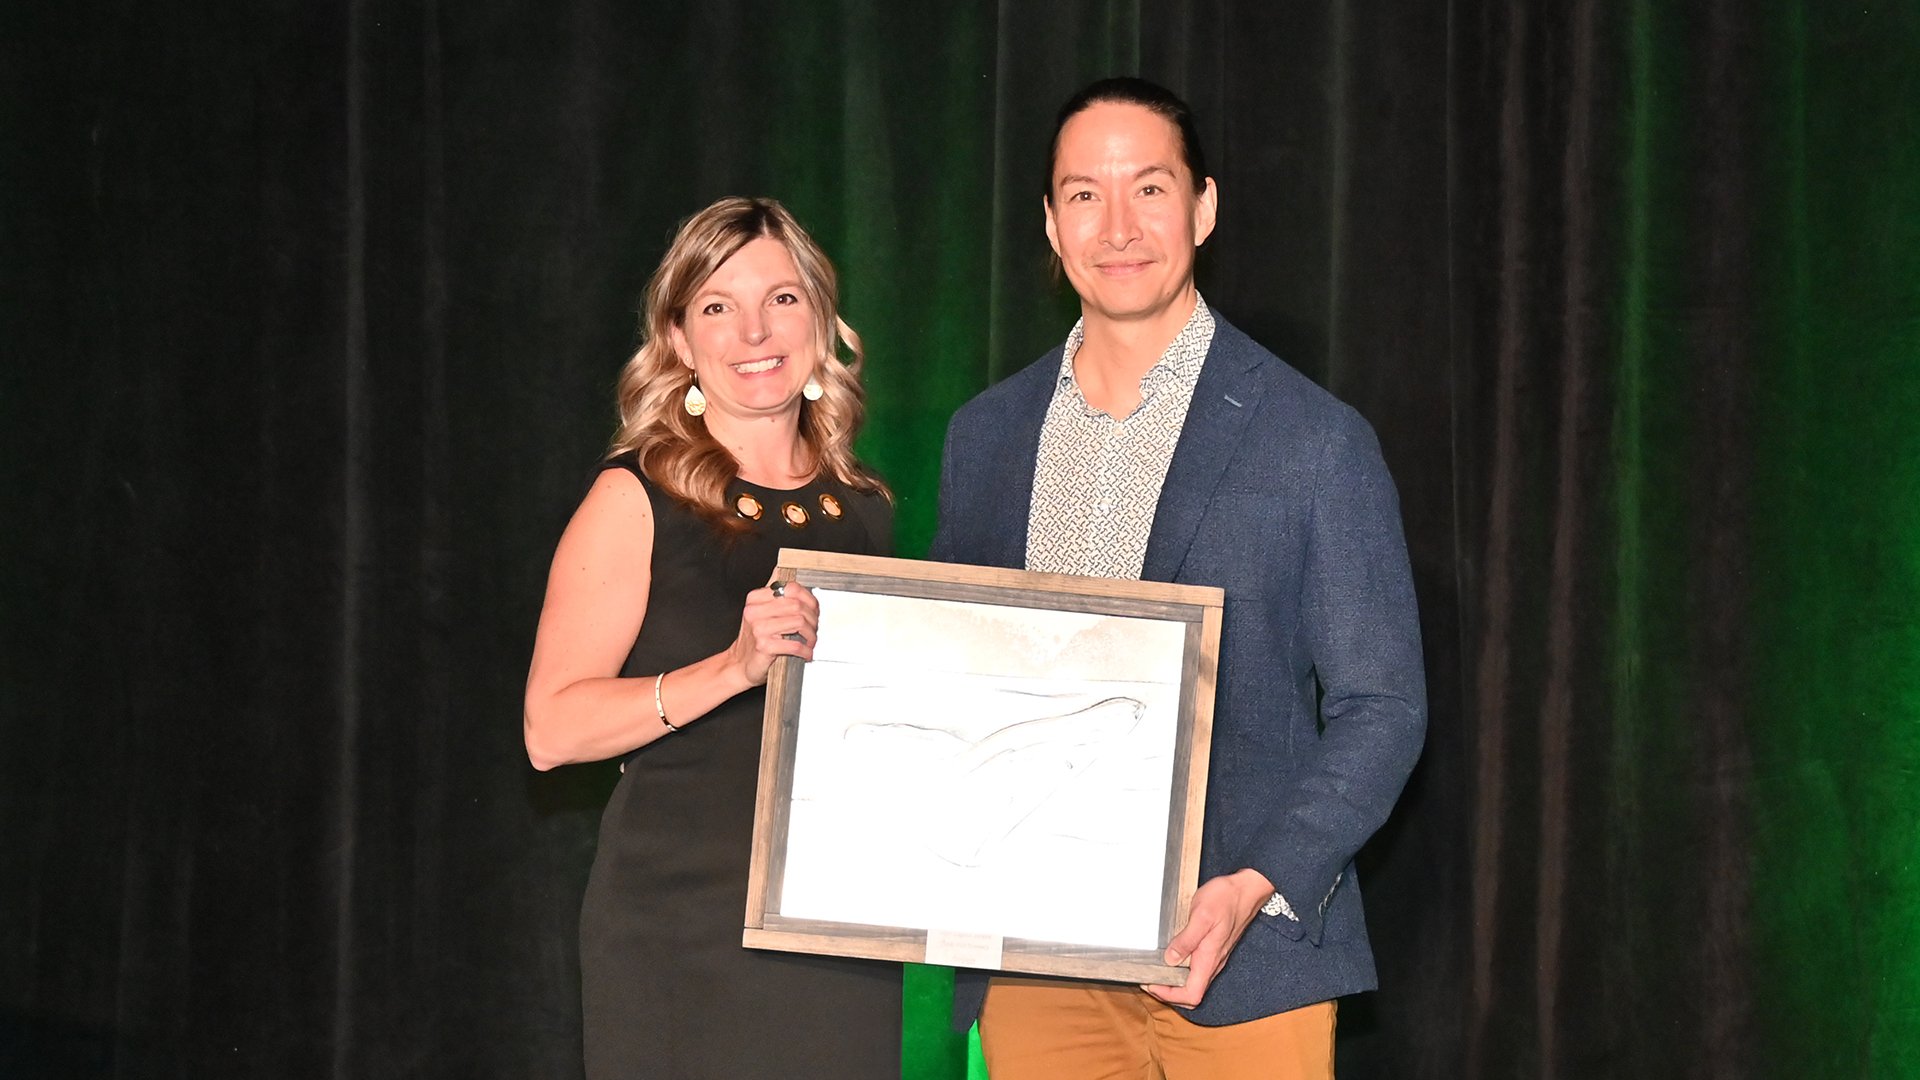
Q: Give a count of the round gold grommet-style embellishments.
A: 3